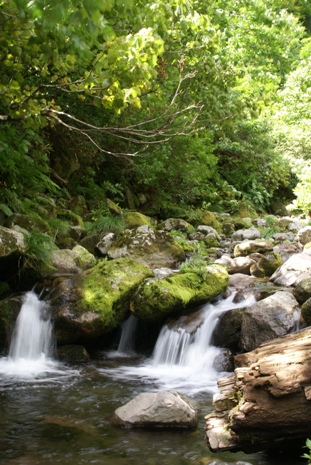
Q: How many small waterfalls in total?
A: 3